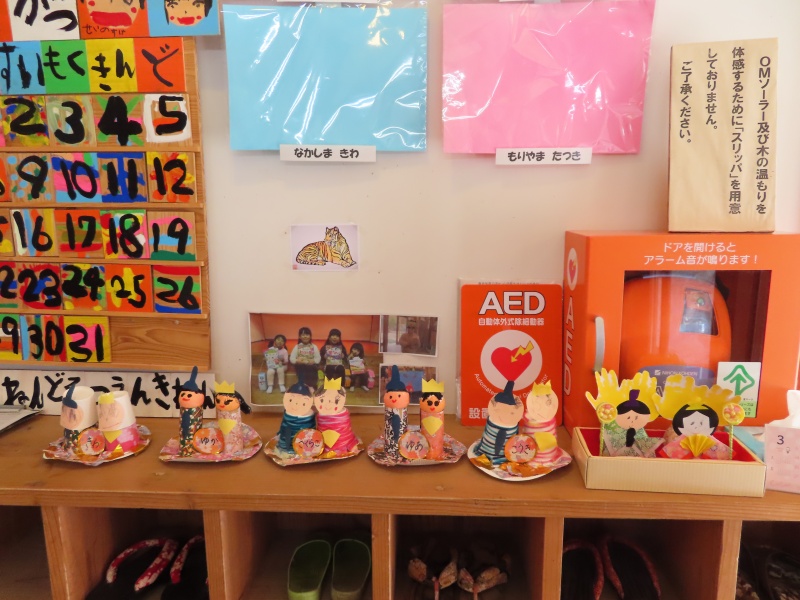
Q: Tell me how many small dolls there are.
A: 12